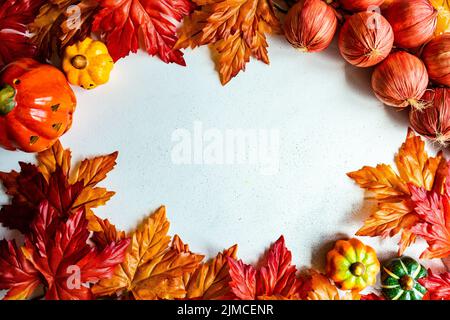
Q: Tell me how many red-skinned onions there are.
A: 7